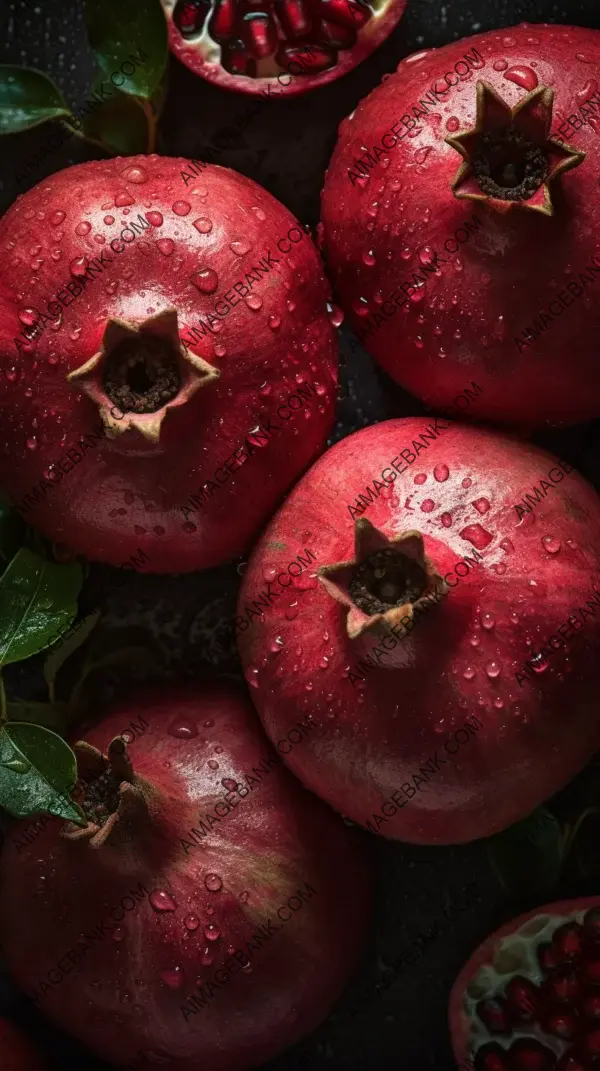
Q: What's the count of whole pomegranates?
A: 4